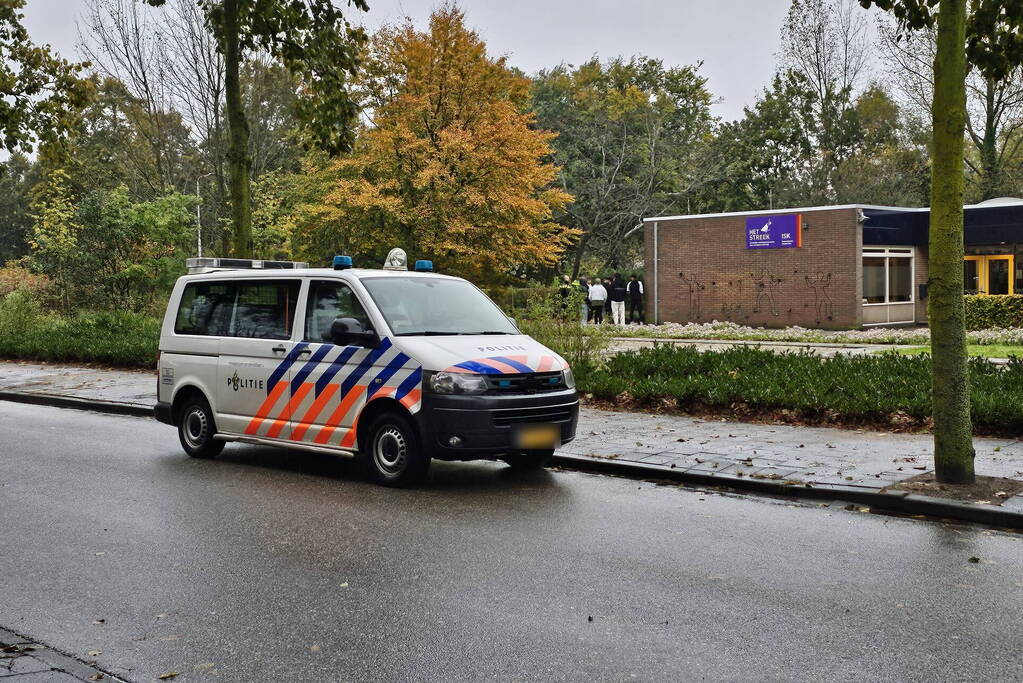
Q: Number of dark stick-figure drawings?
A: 3